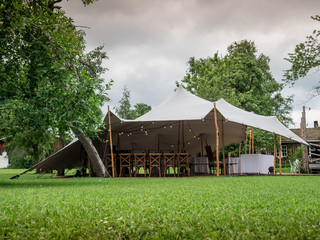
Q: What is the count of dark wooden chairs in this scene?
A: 6